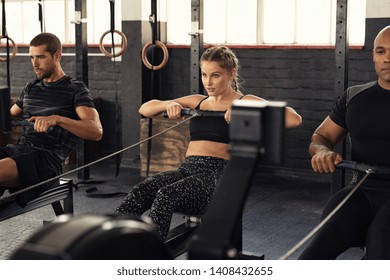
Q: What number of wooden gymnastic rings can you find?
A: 3